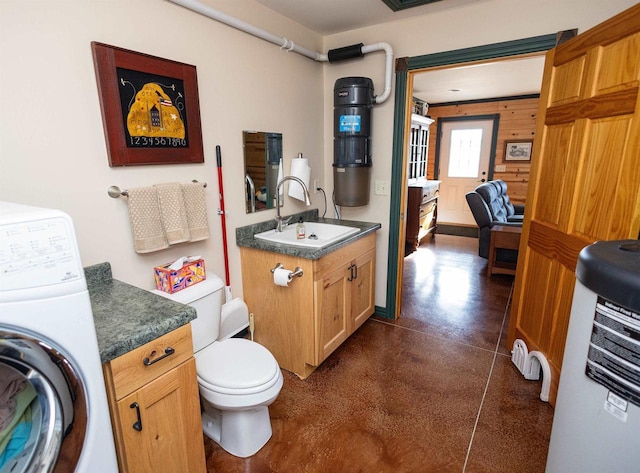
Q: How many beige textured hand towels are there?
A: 3